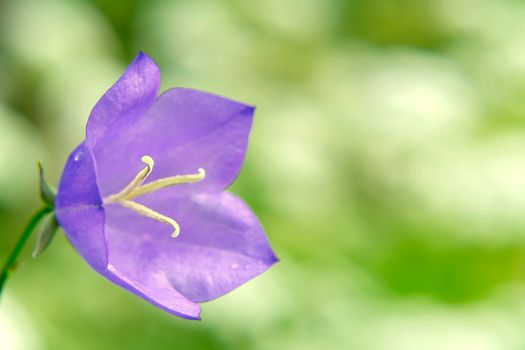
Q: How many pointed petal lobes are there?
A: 5